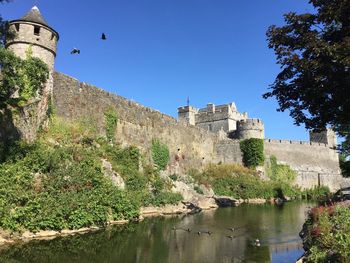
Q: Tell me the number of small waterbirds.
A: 7